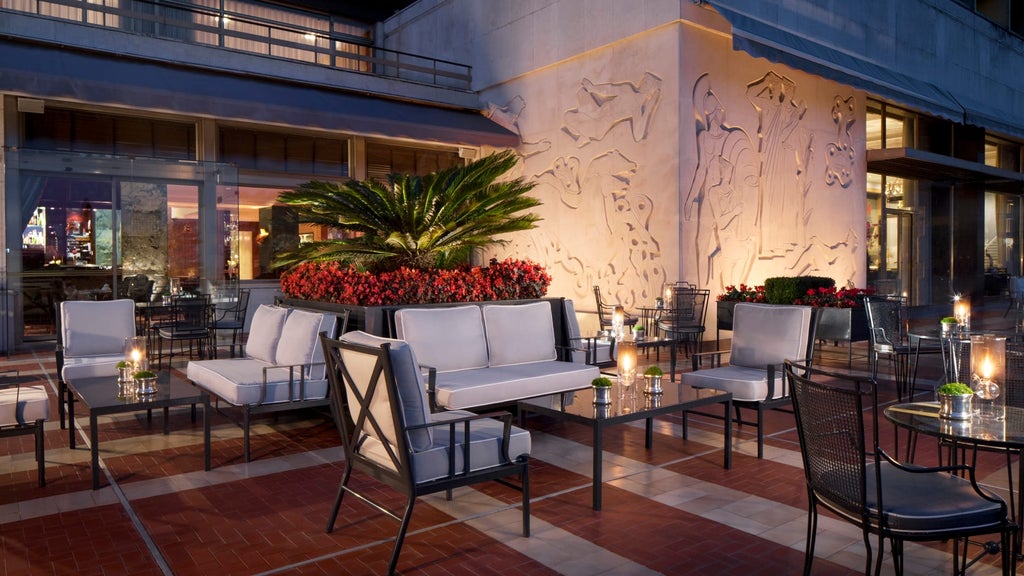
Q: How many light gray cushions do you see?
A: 15